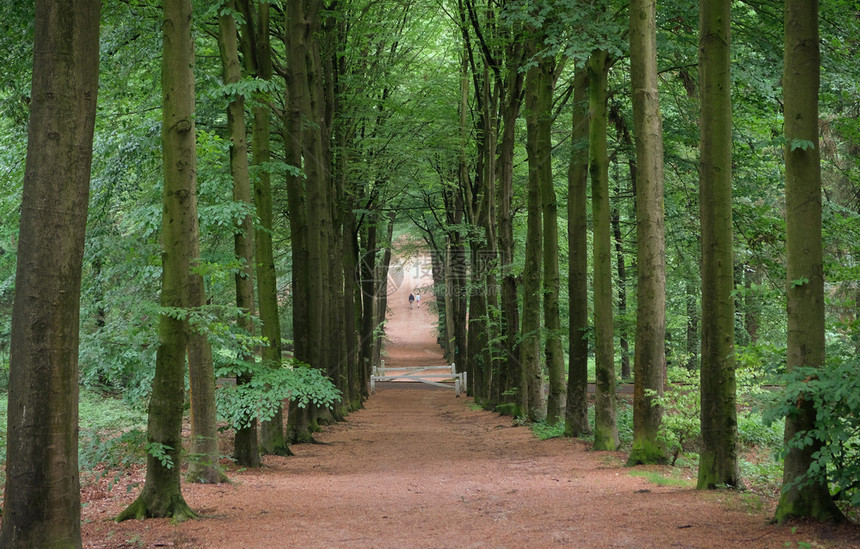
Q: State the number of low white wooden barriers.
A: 2